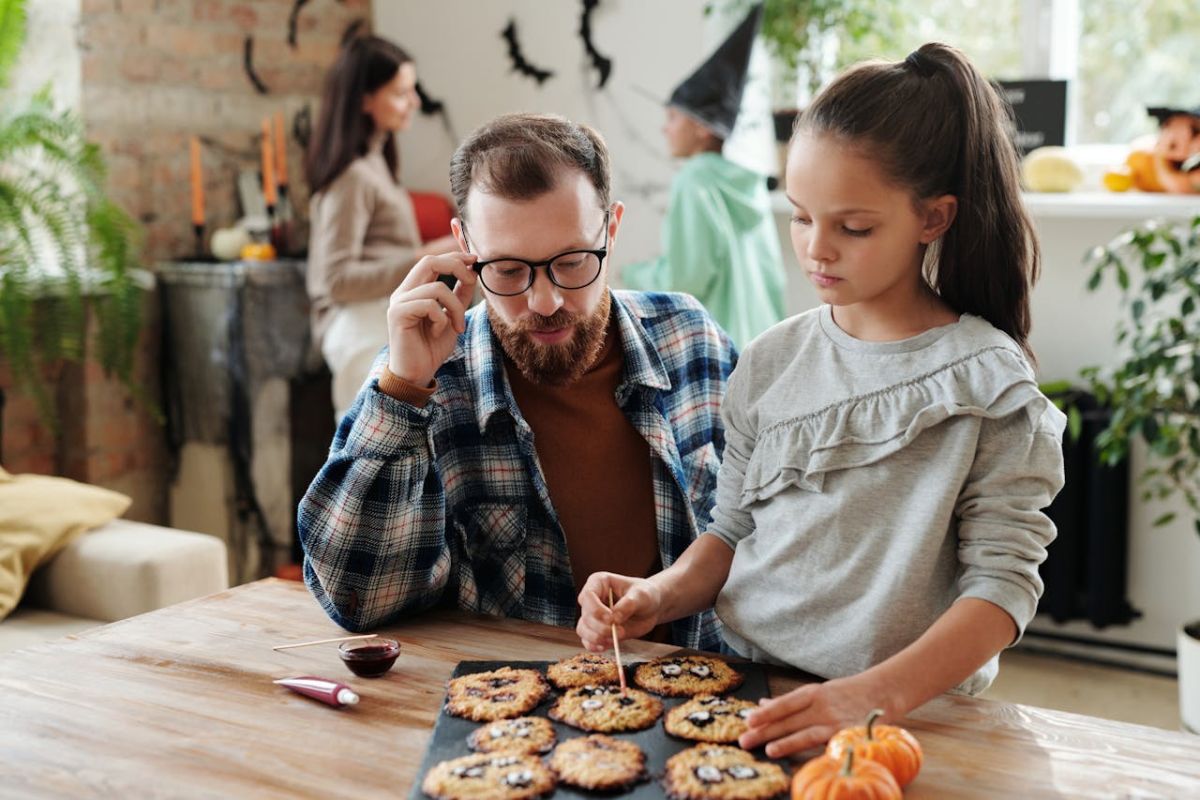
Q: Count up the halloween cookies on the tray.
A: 9